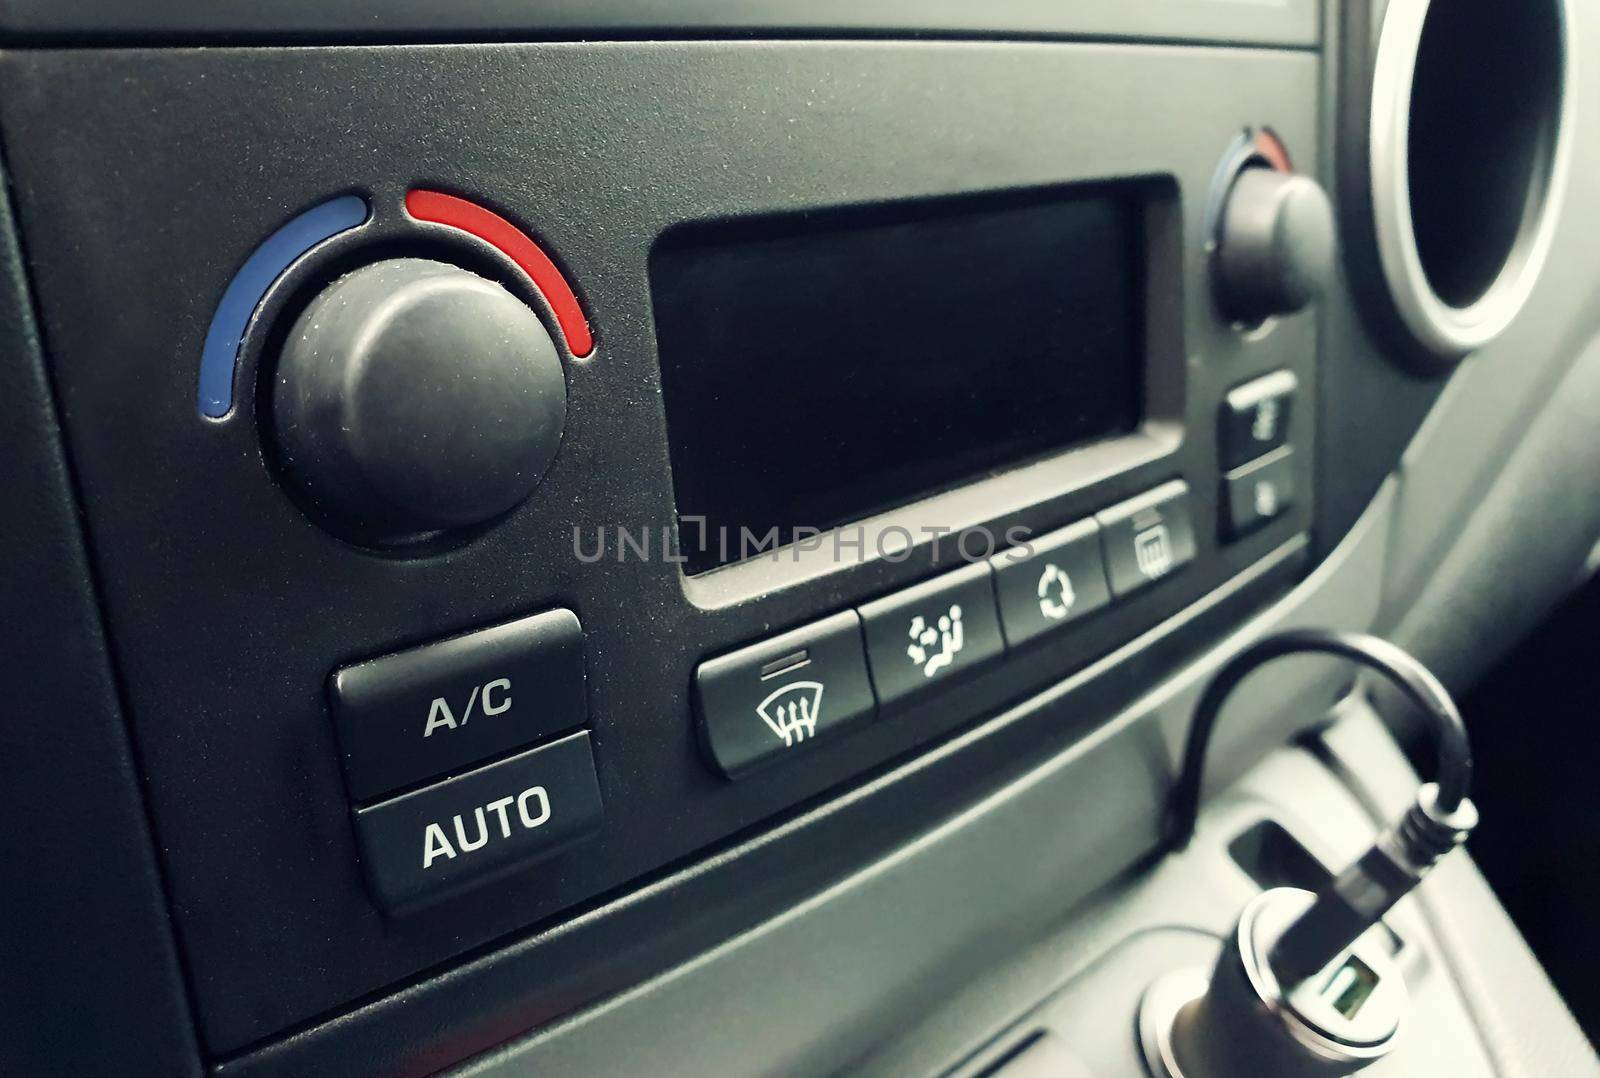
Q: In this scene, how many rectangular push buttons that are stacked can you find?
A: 4